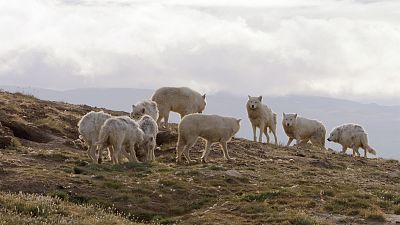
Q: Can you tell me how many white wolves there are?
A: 9